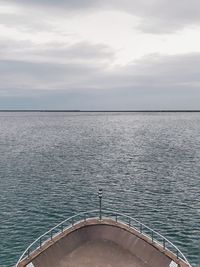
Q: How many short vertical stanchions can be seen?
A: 12